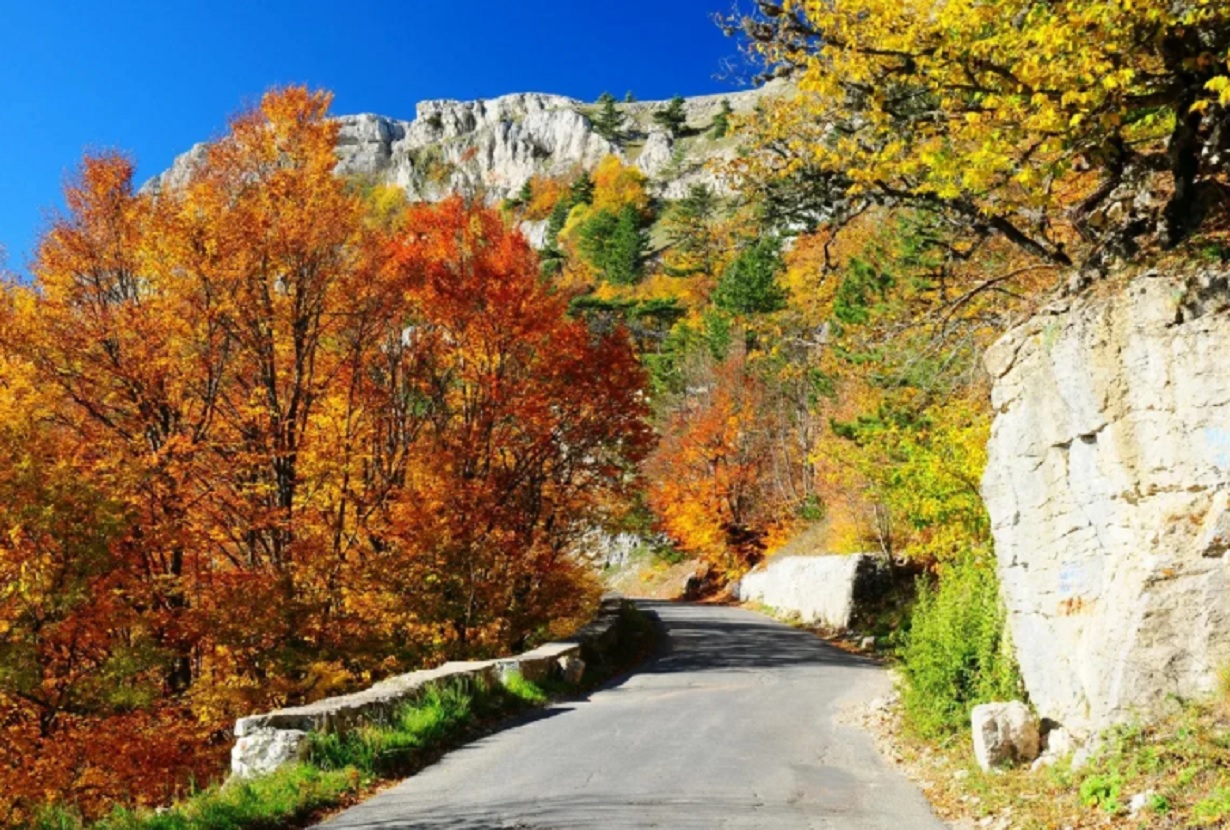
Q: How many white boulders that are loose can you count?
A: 1